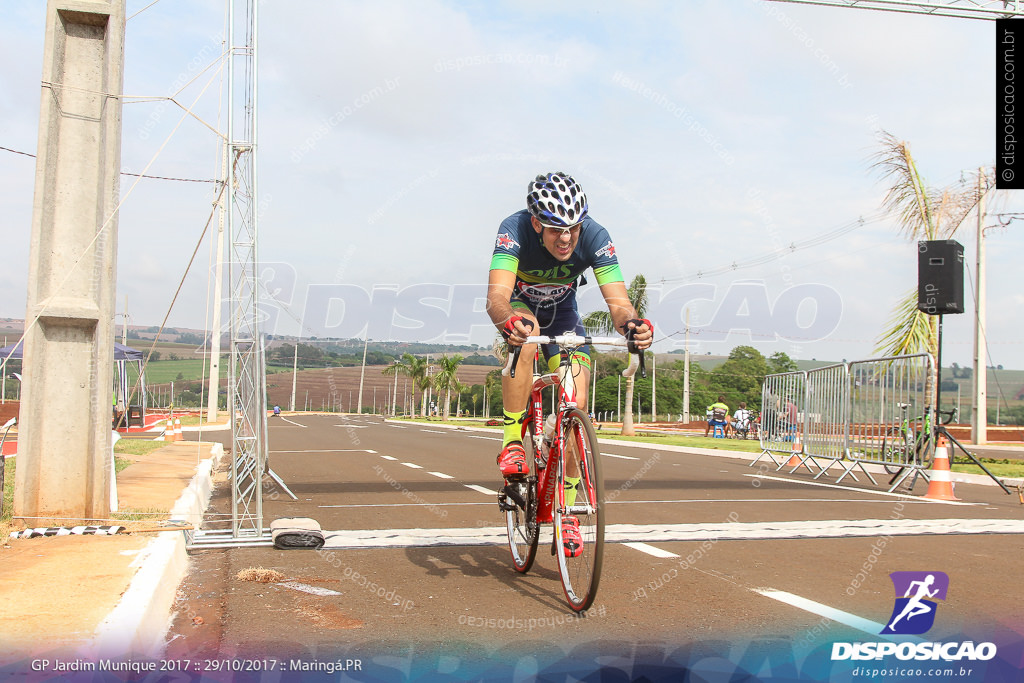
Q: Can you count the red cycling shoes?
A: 2